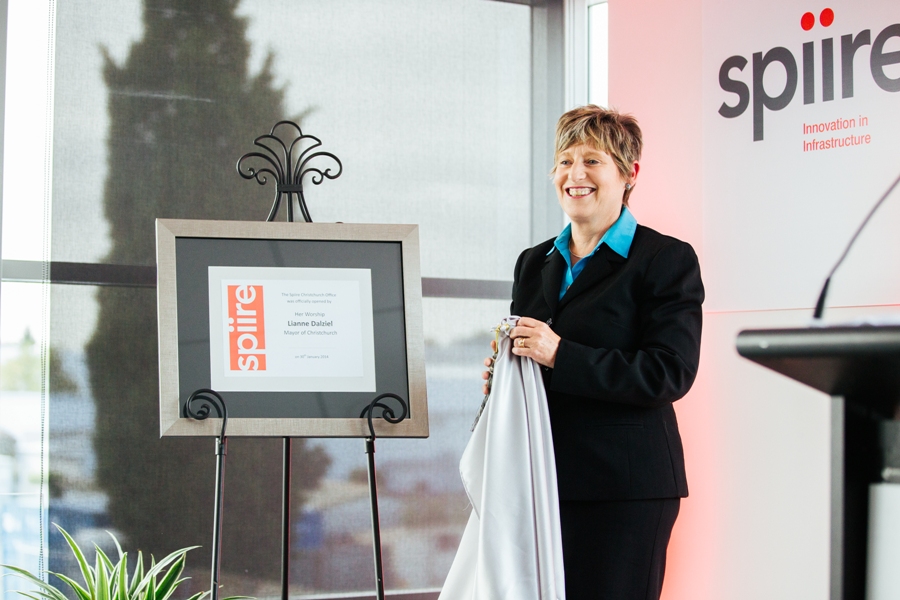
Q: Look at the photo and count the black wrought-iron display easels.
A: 1